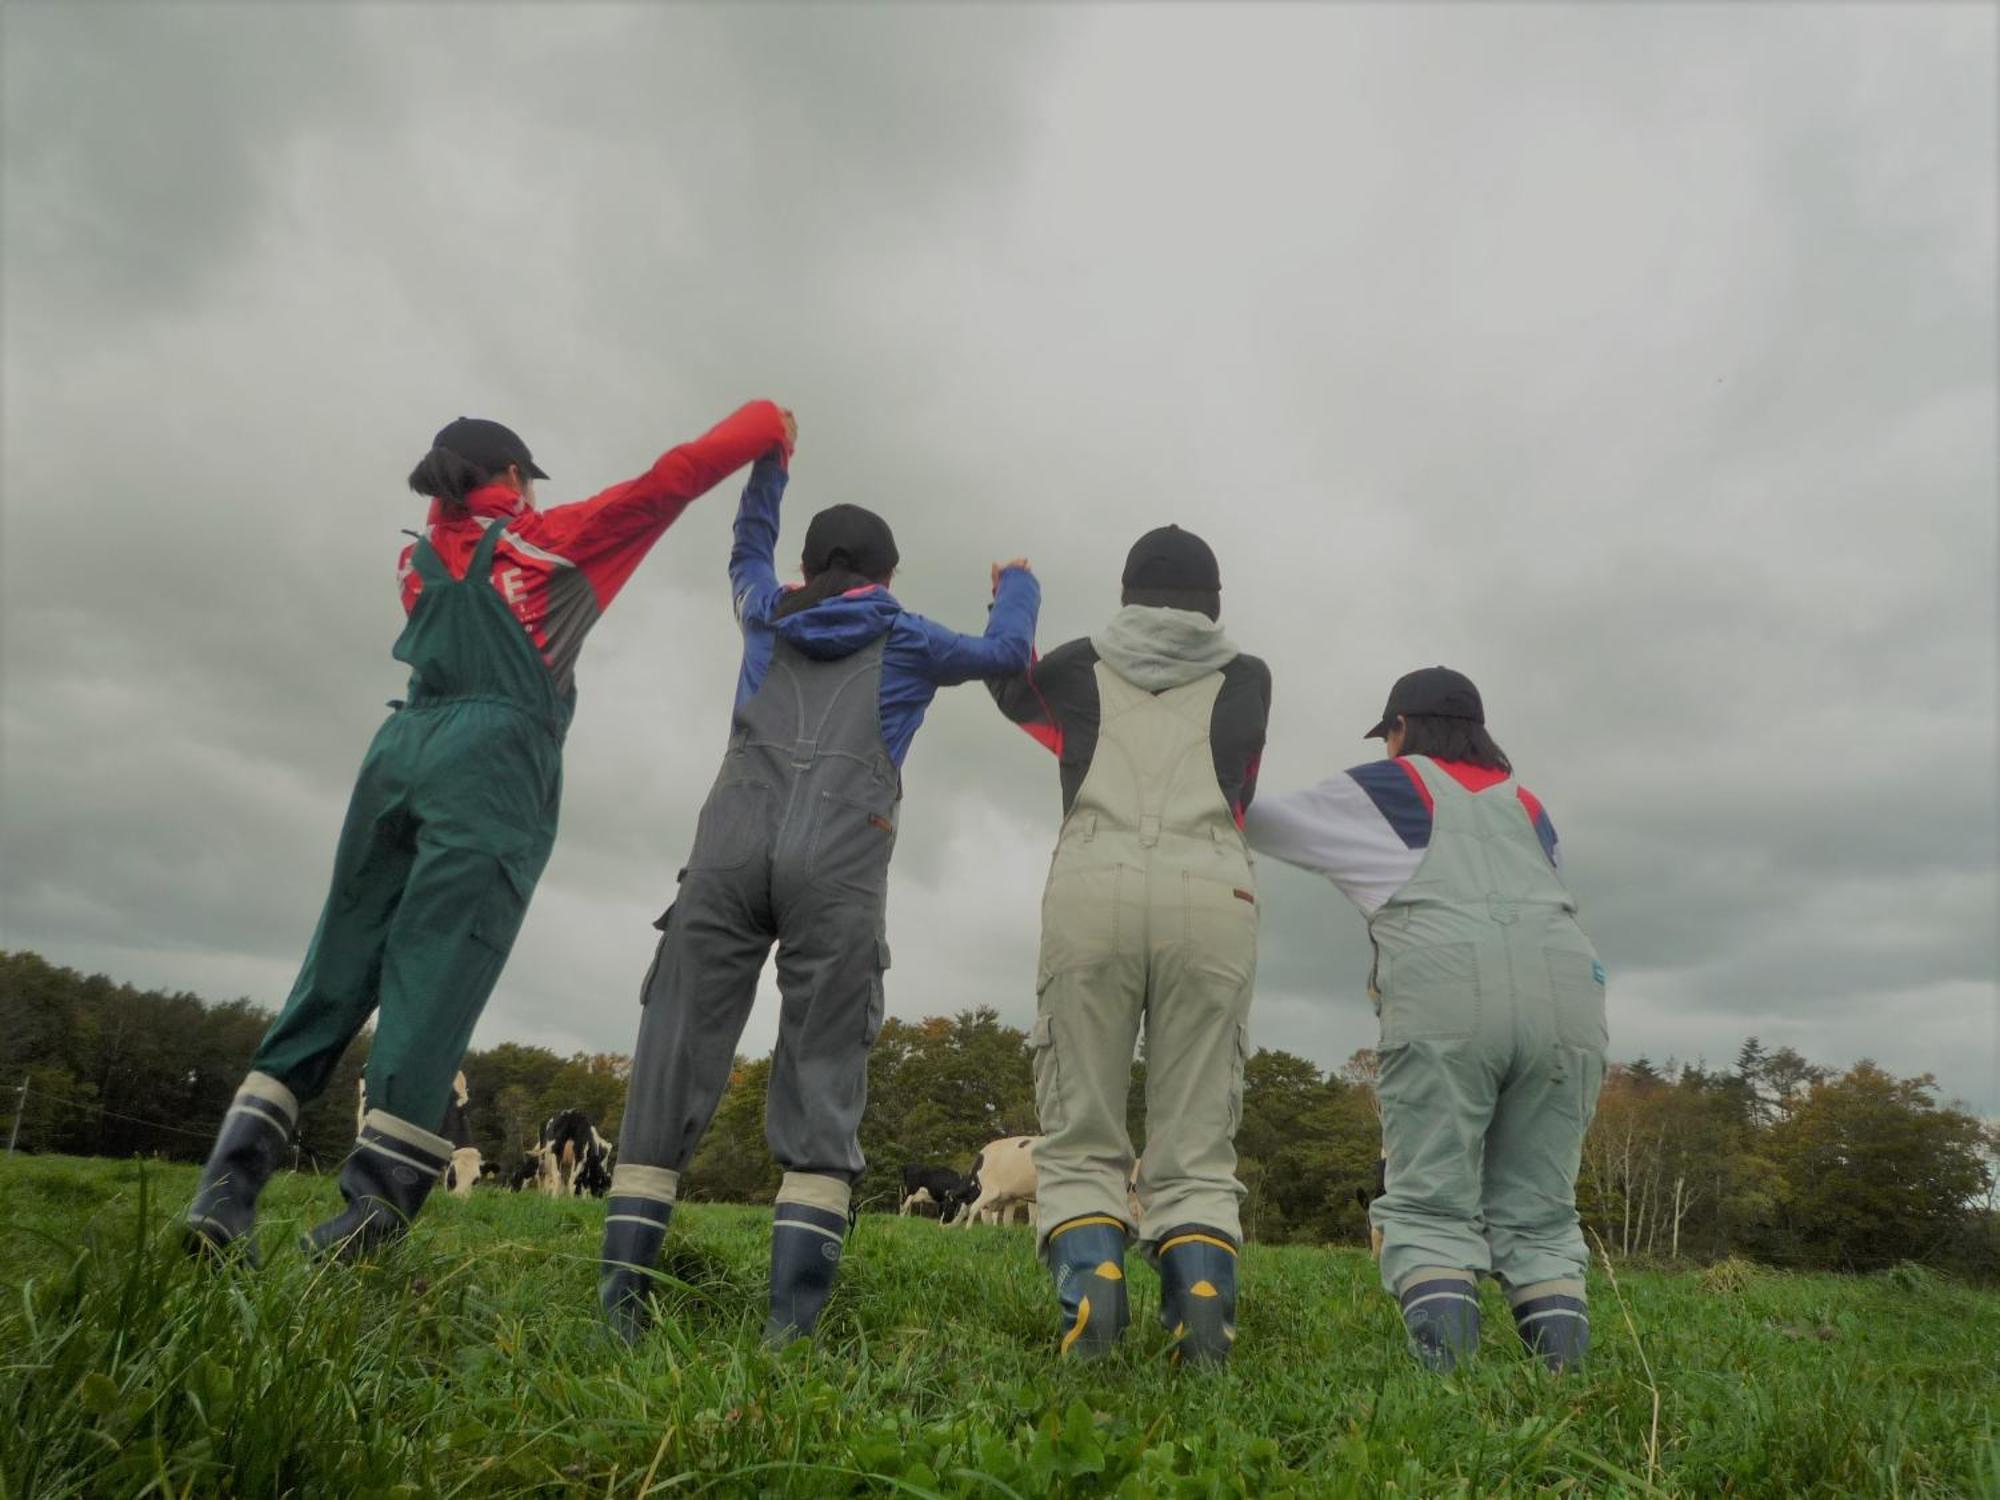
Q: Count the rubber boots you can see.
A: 8